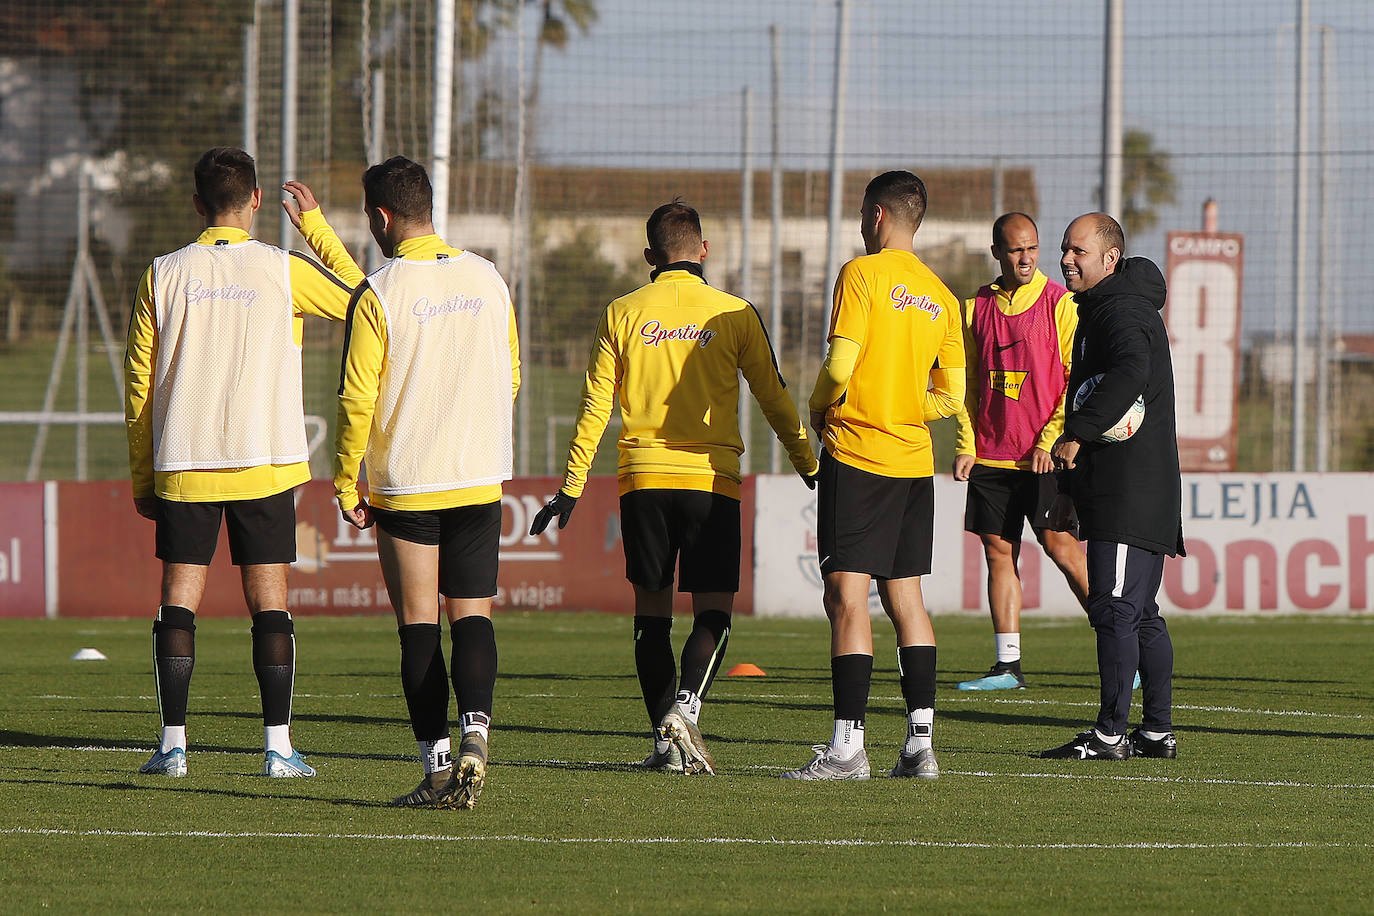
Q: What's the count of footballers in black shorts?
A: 5